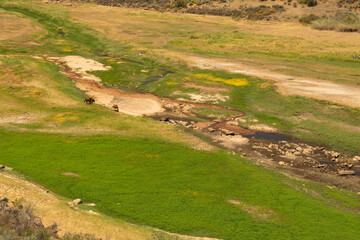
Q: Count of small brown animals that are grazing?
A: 2